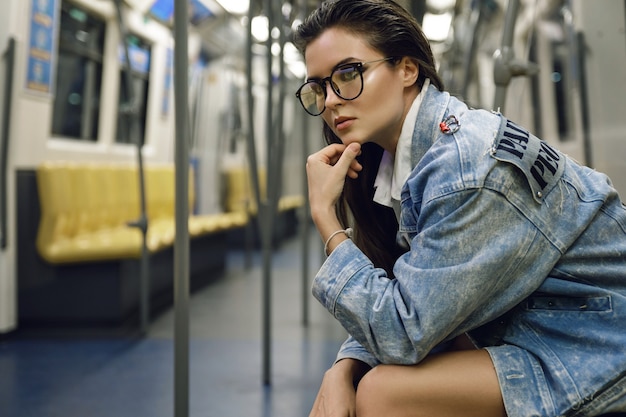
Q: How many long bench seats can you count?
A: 2